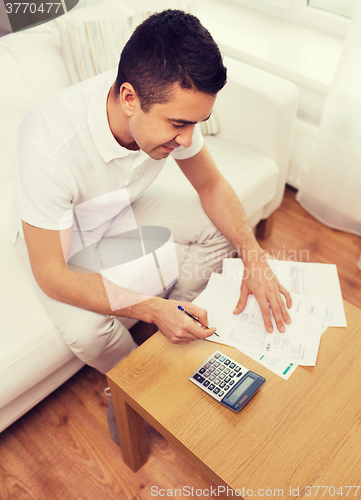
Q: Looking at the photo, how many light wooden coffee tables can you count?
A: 1